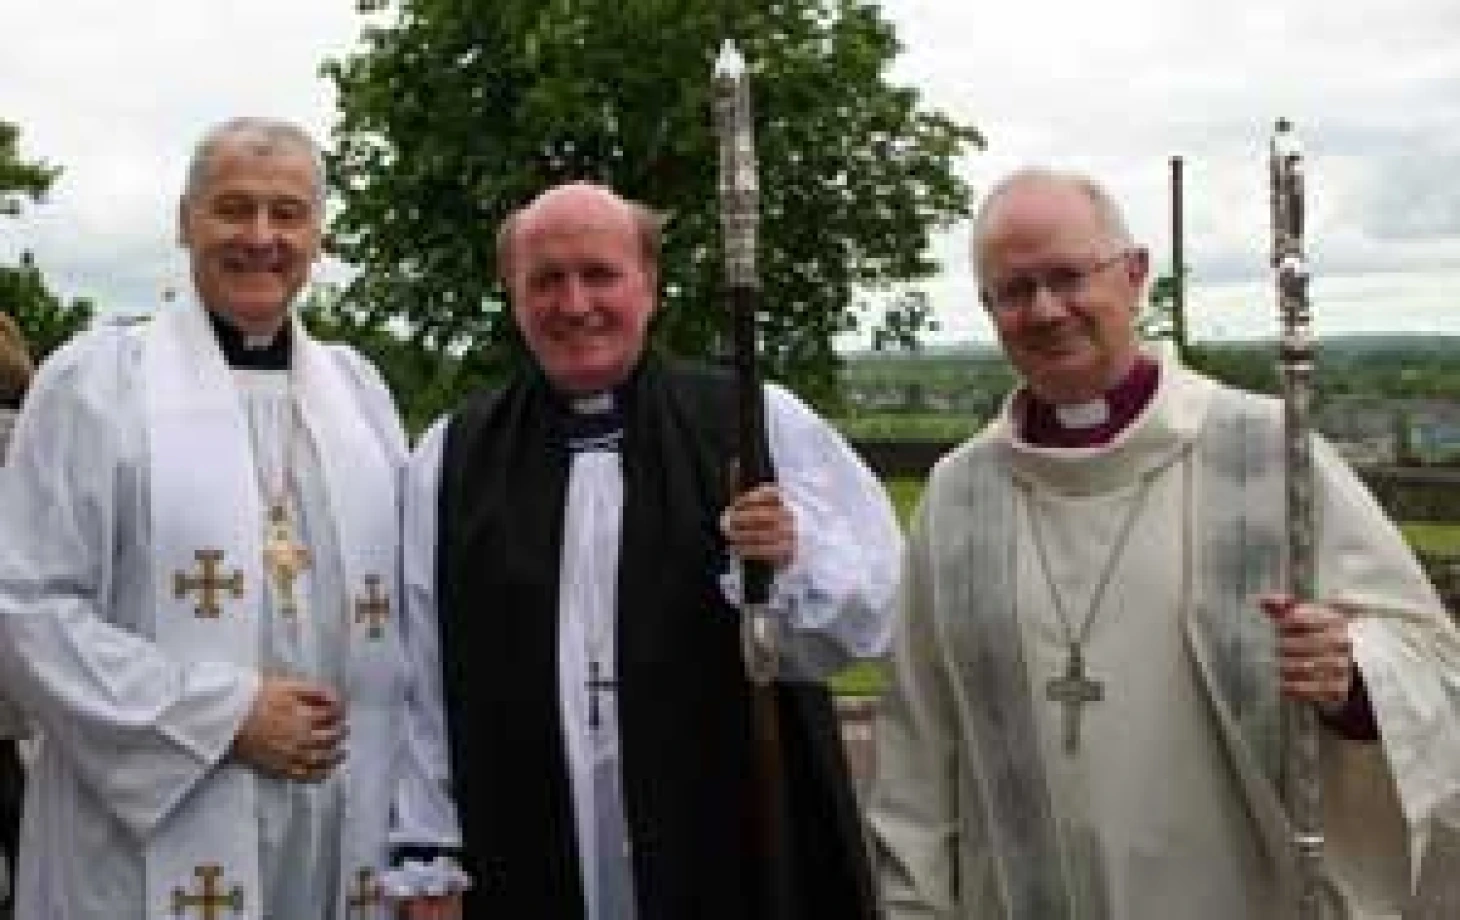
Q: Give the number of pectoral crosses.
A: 3